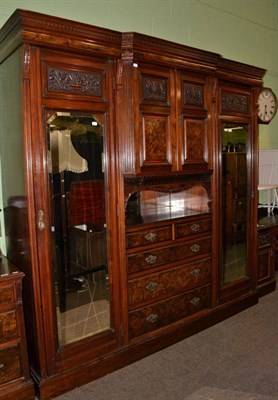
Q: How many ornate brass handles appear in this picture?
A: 8